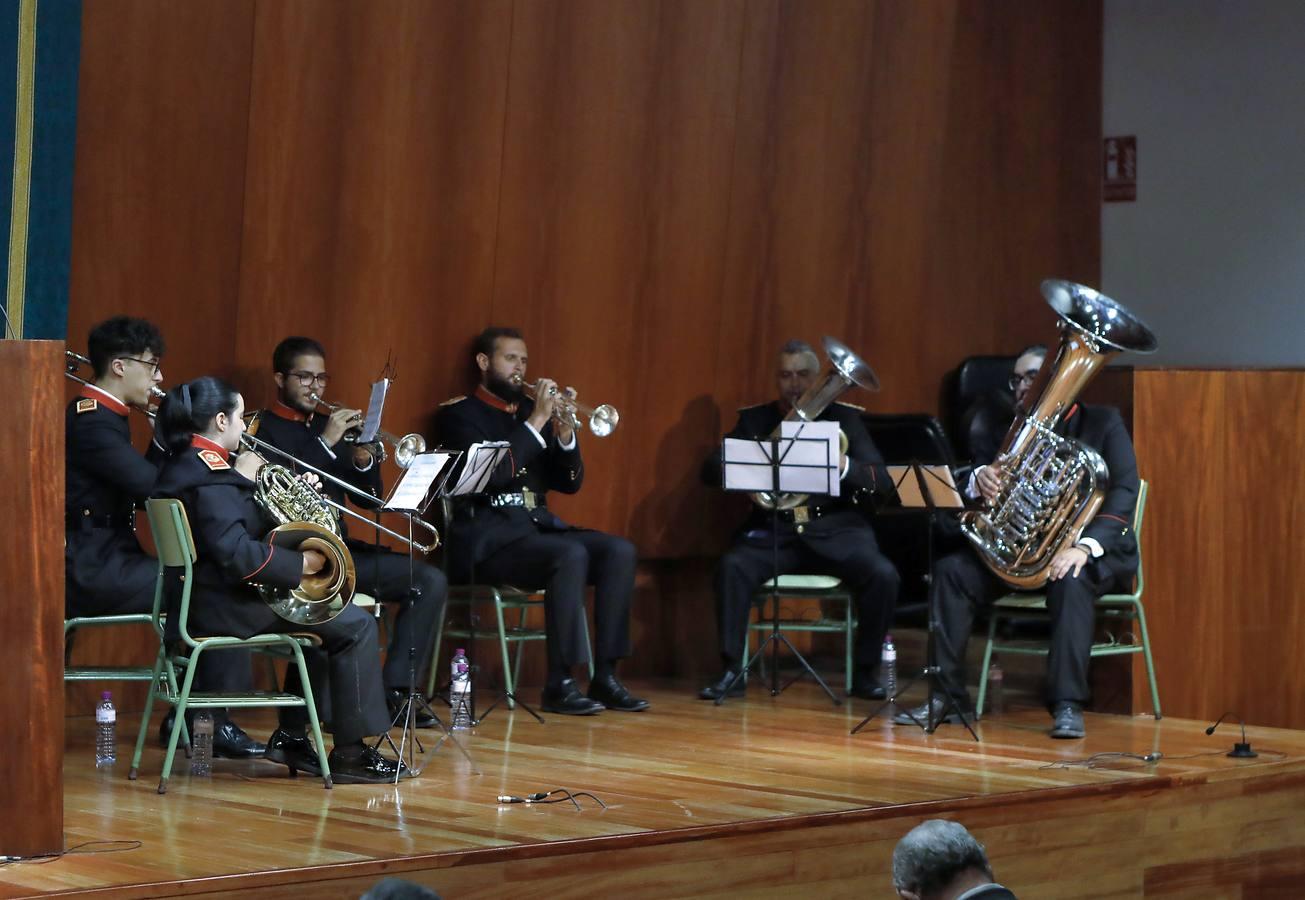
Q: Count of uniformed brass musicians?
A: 6